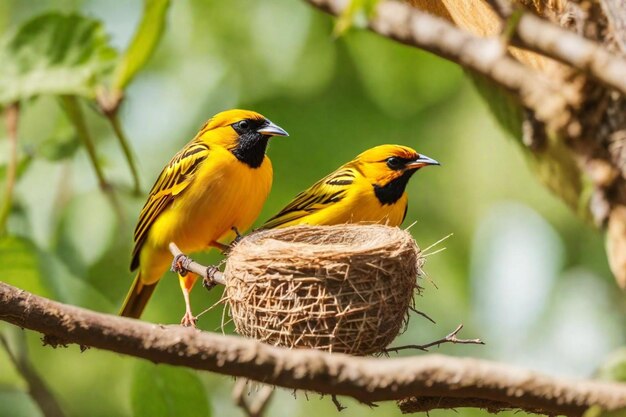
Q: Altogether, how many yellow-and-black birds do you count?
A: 2